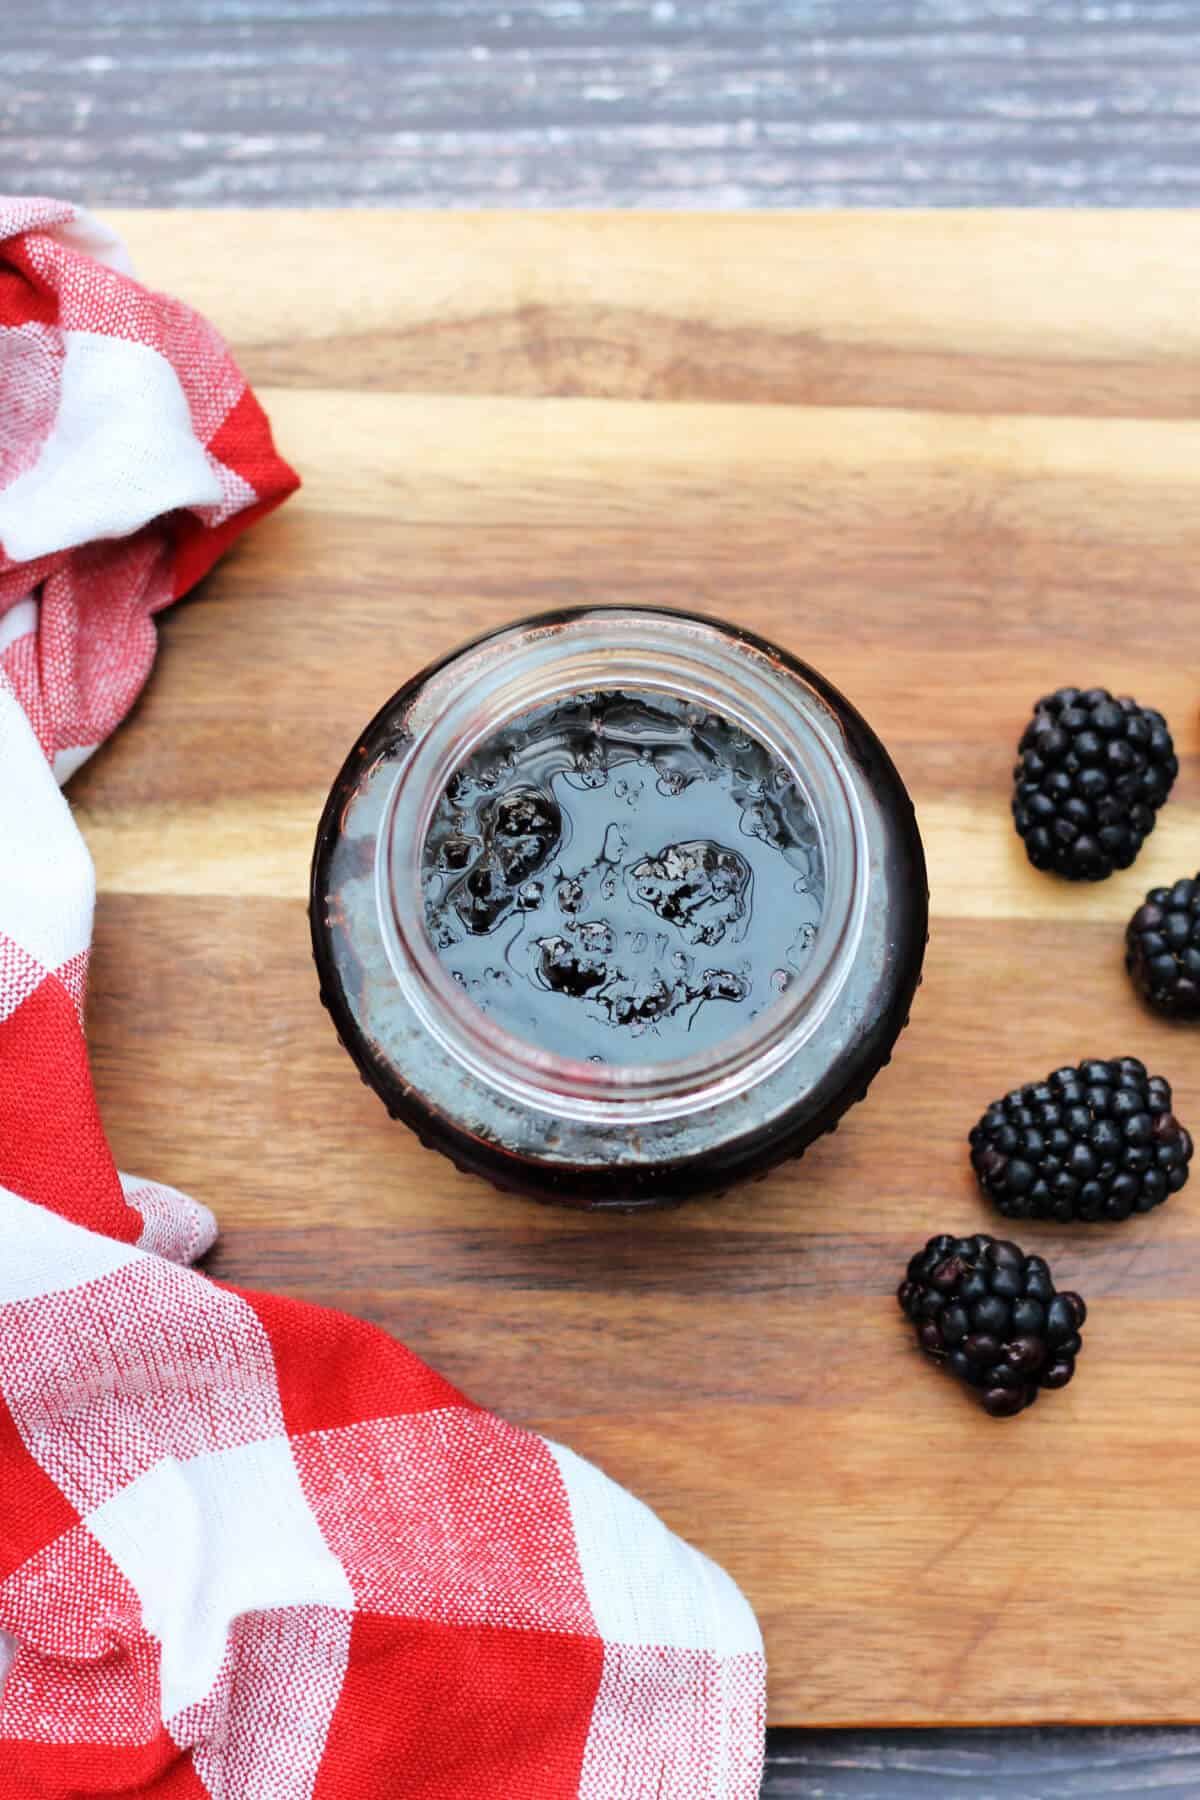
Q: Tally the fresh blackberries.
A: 4